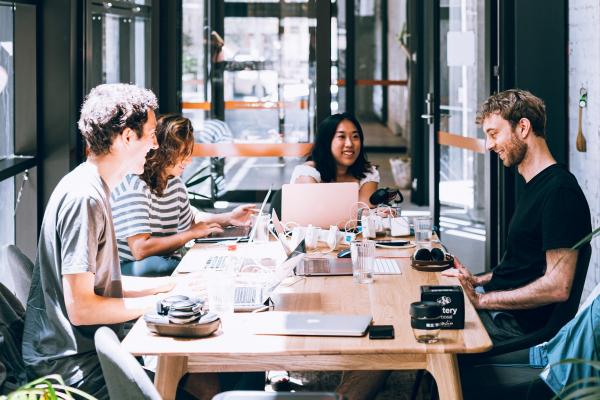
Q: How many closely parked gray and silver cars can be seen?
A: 0